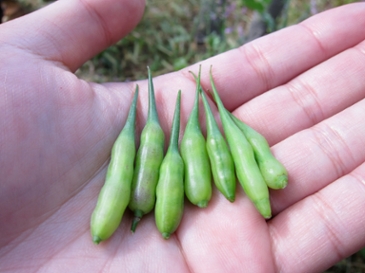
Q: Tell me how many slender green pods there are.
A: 7